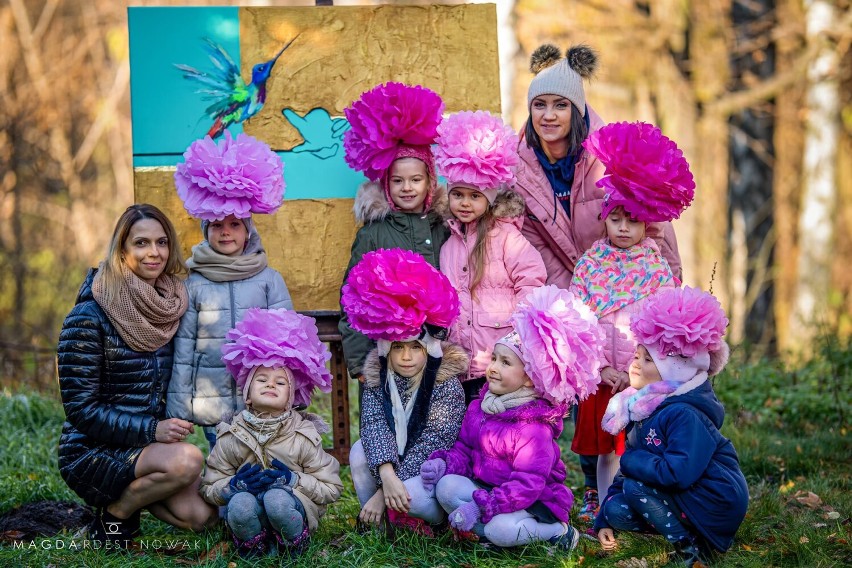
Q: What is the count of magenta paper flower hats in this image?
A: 3